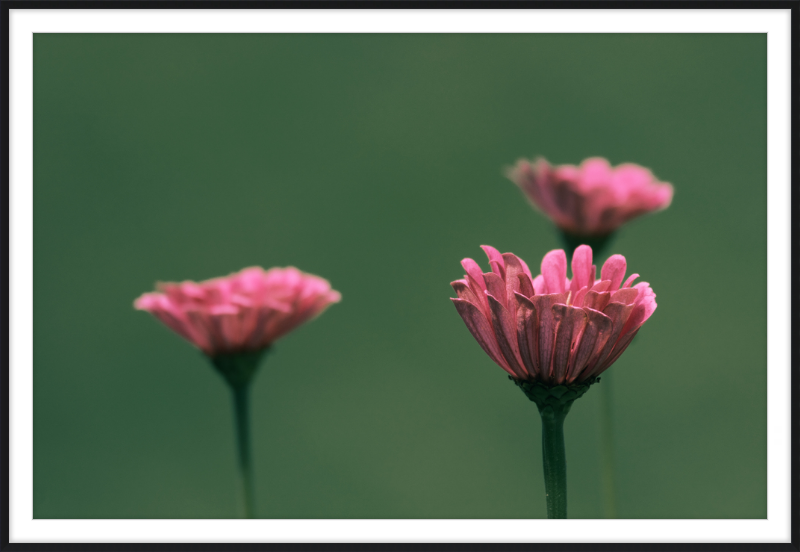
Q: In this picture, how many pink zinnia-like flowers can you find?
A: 3